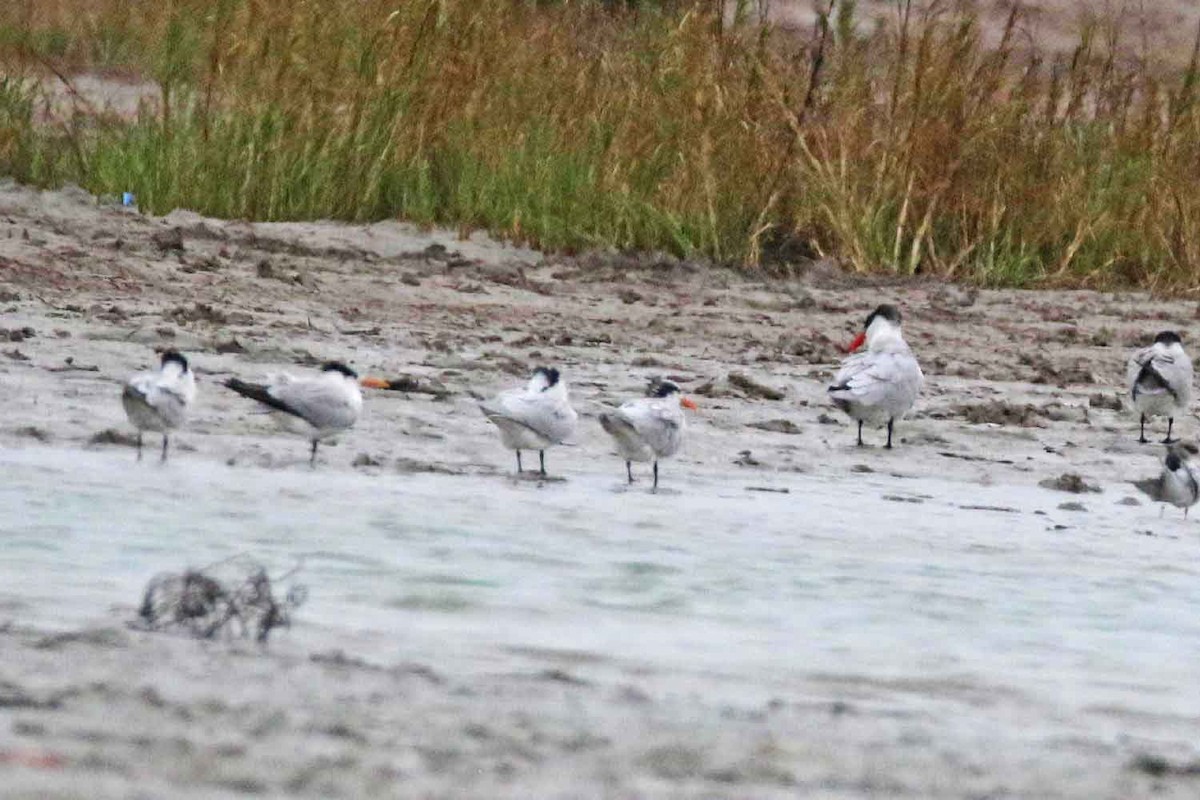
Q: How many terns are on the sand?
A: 7